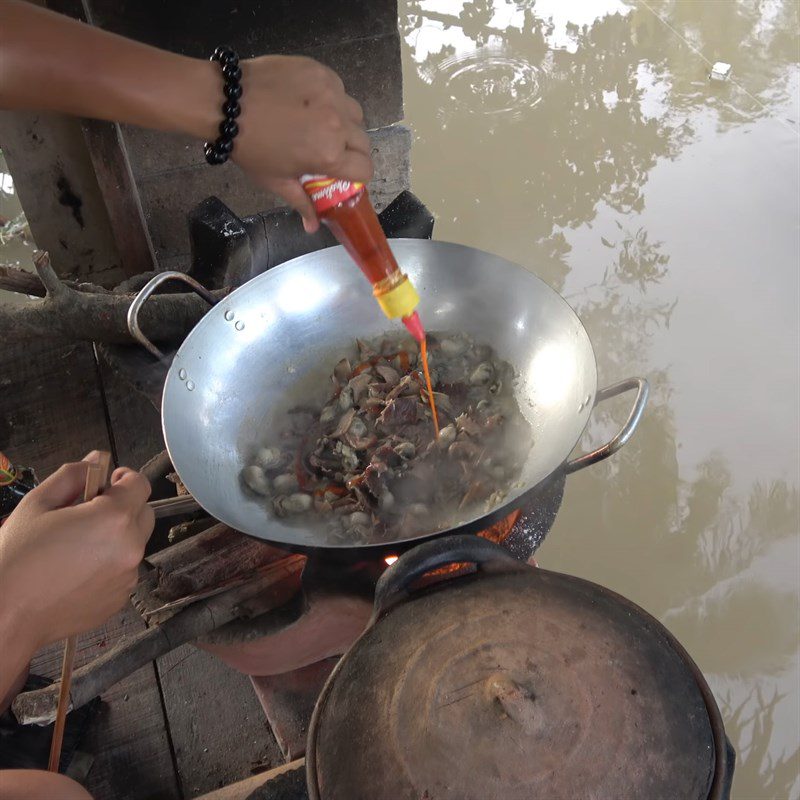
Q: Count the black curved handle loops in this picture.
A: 1